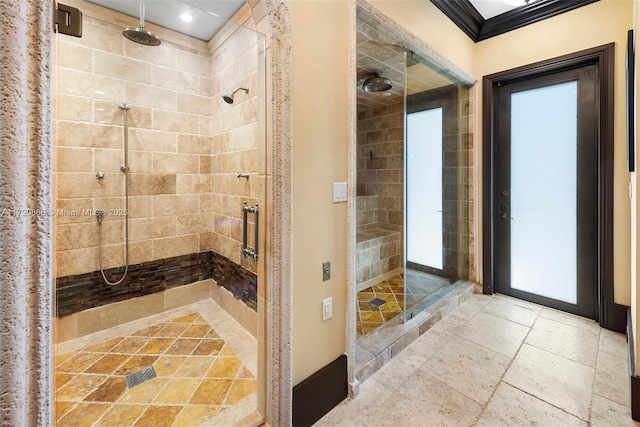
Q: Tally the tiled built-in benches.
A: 1